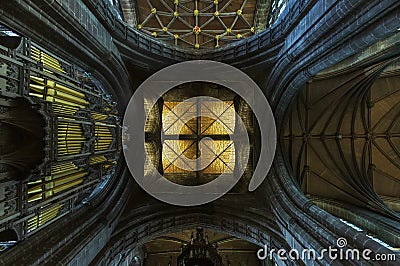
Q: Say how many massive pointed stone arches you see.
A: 4